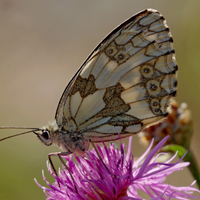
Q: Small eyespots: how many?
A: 6